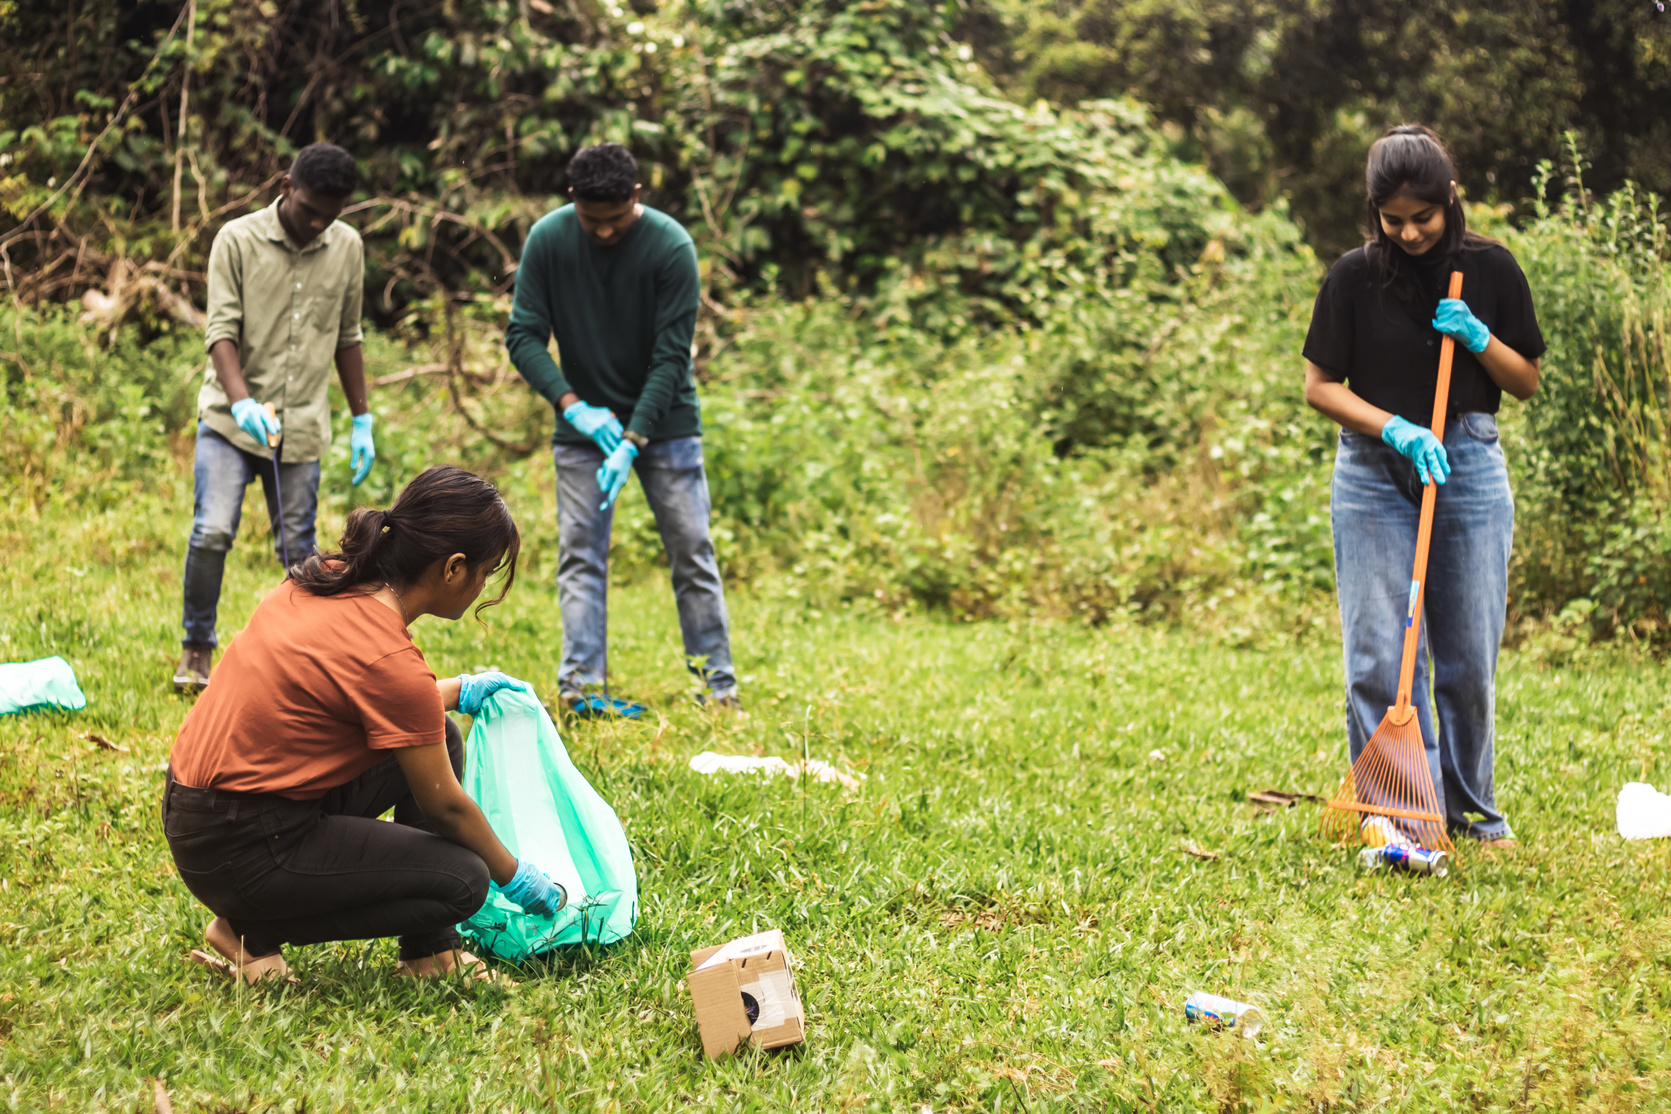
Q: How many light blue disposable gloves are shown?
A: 8